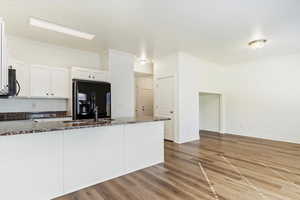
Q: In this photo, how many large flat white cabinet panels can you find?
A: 3